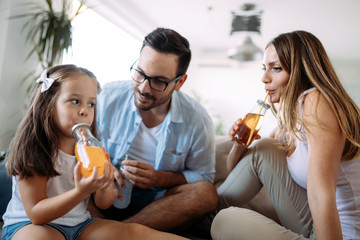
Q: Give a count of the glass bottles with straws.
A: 3